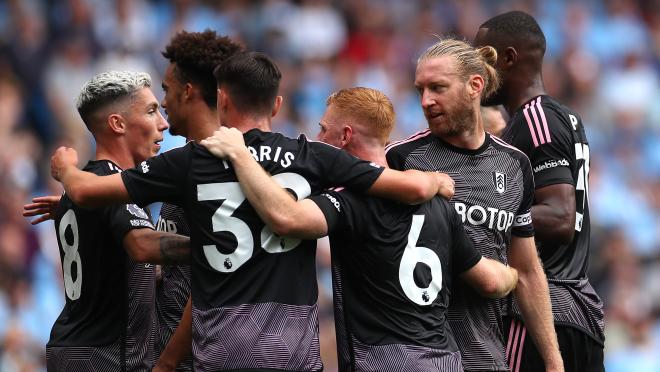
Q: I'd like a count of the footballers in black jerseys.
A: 6